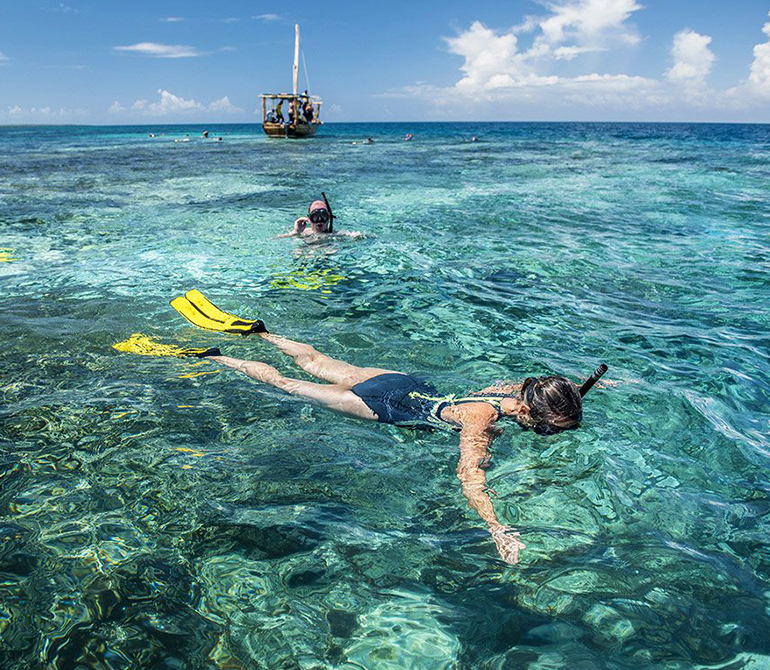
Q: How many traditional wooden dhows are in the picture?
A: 1